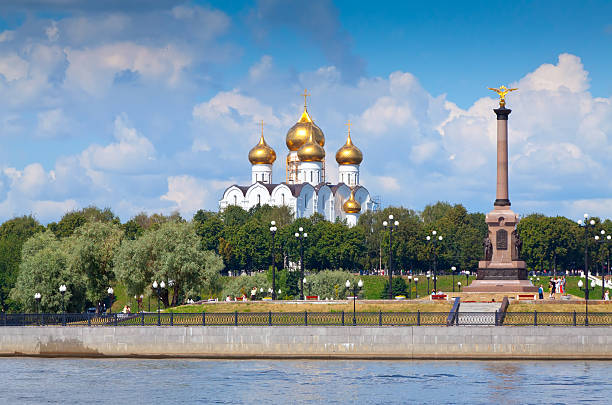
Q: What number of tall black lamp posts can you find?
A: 6